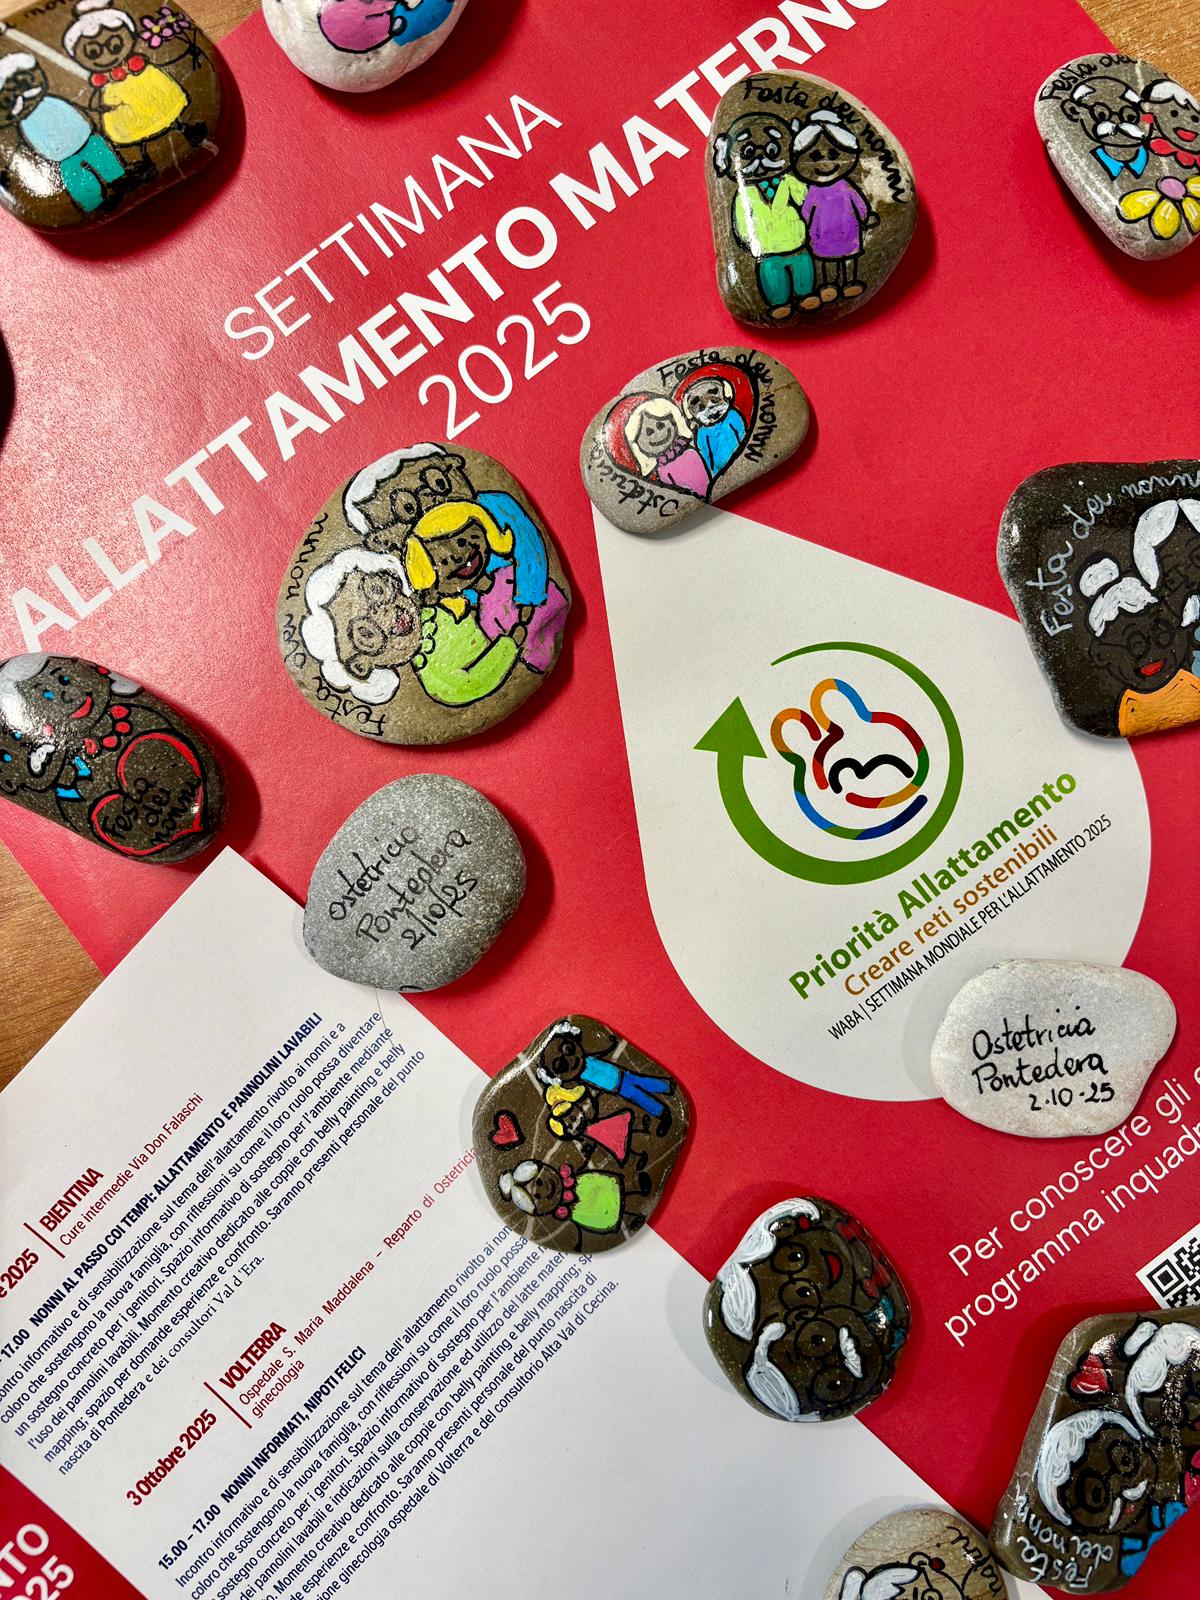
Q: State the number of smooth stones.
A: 14